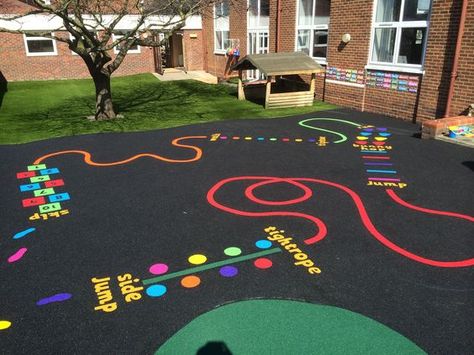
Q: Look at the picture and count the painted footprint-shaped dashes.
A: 4